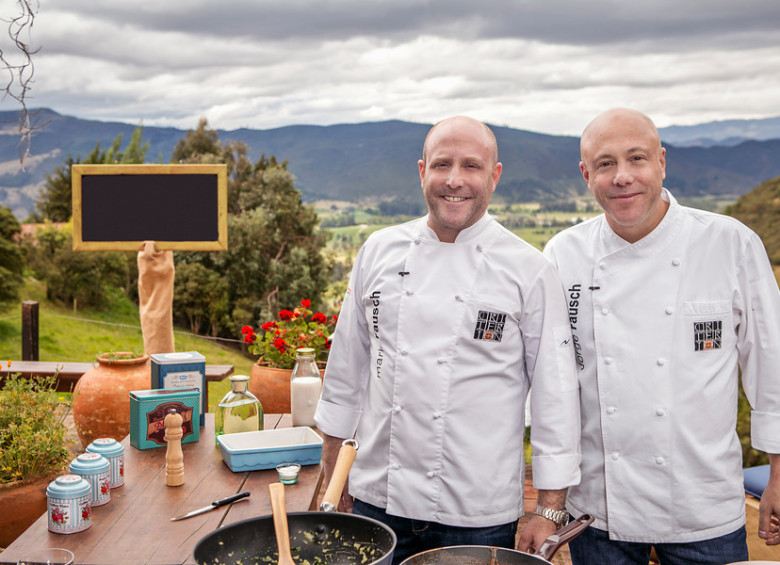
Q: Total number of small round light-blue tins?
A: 3